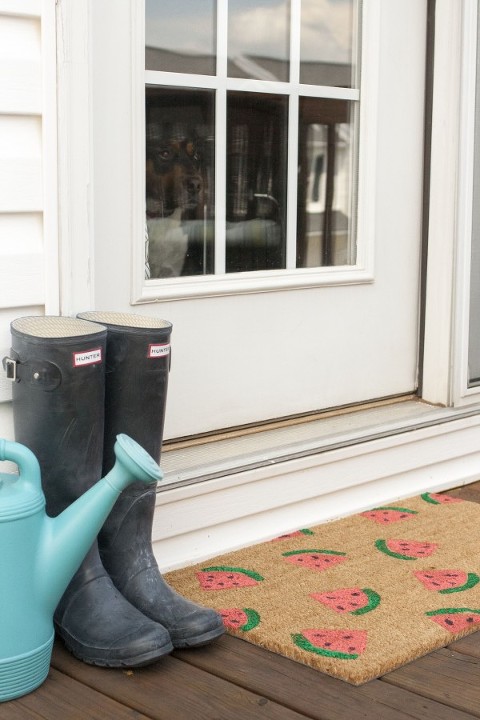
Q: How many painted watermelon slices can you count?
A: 11